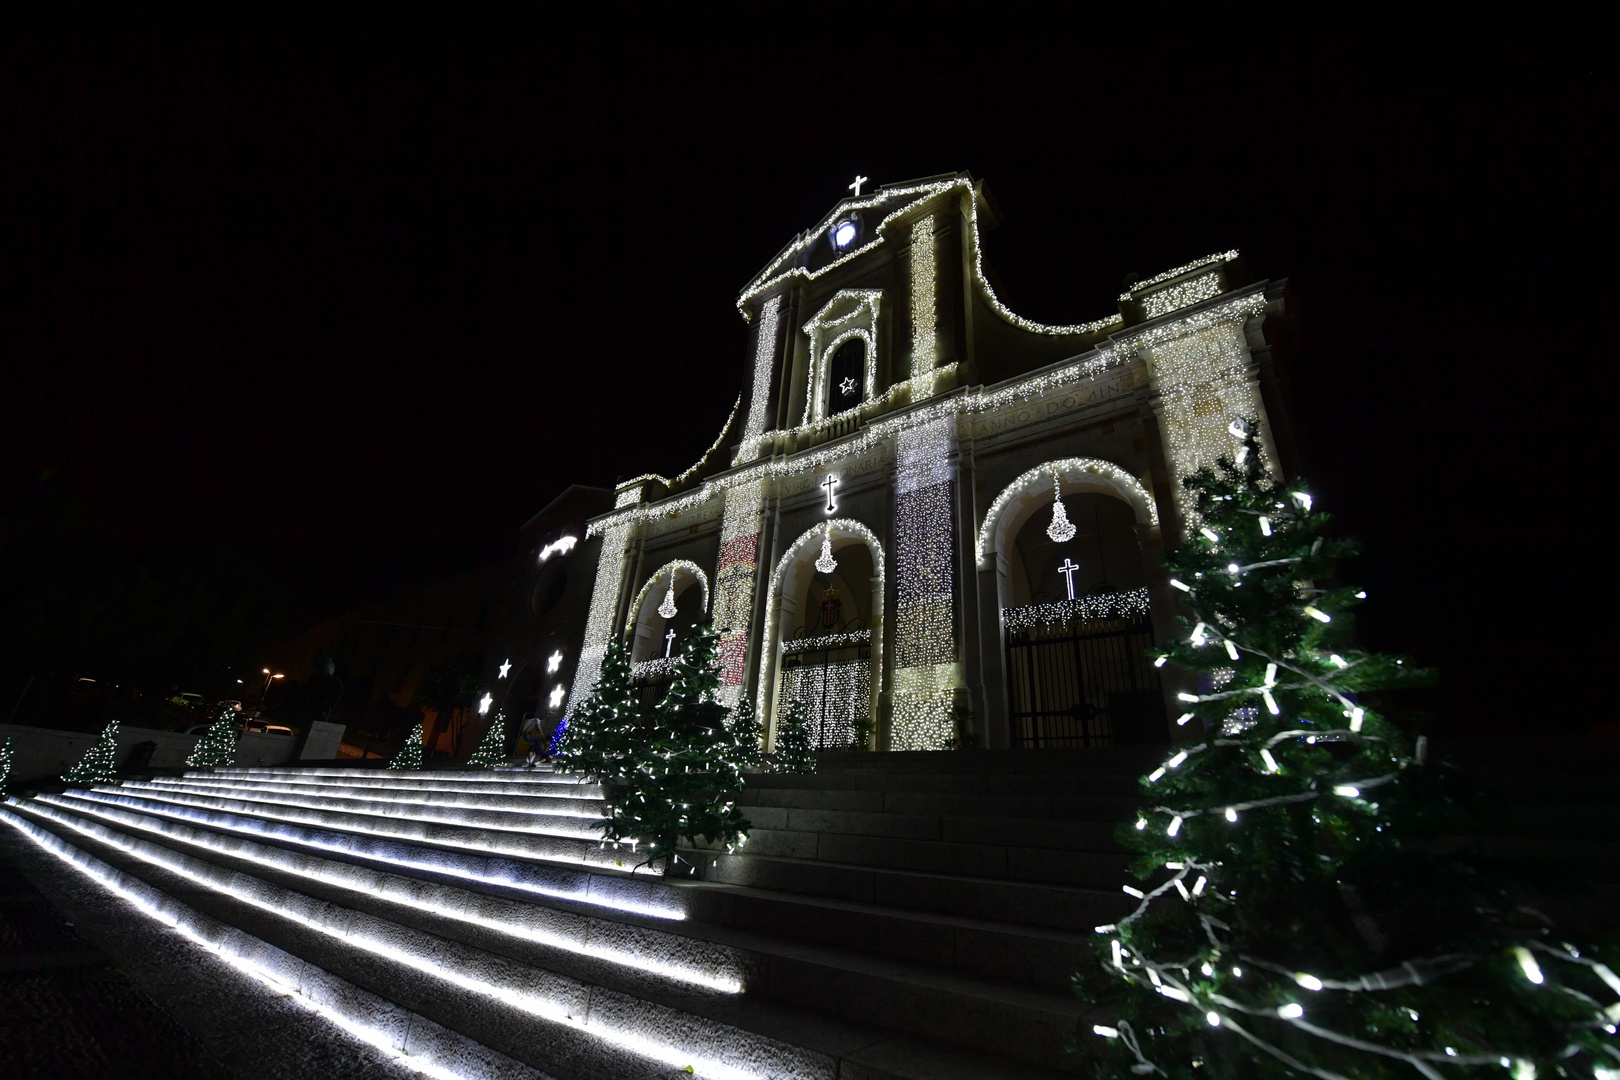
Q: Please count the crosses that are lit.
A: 4